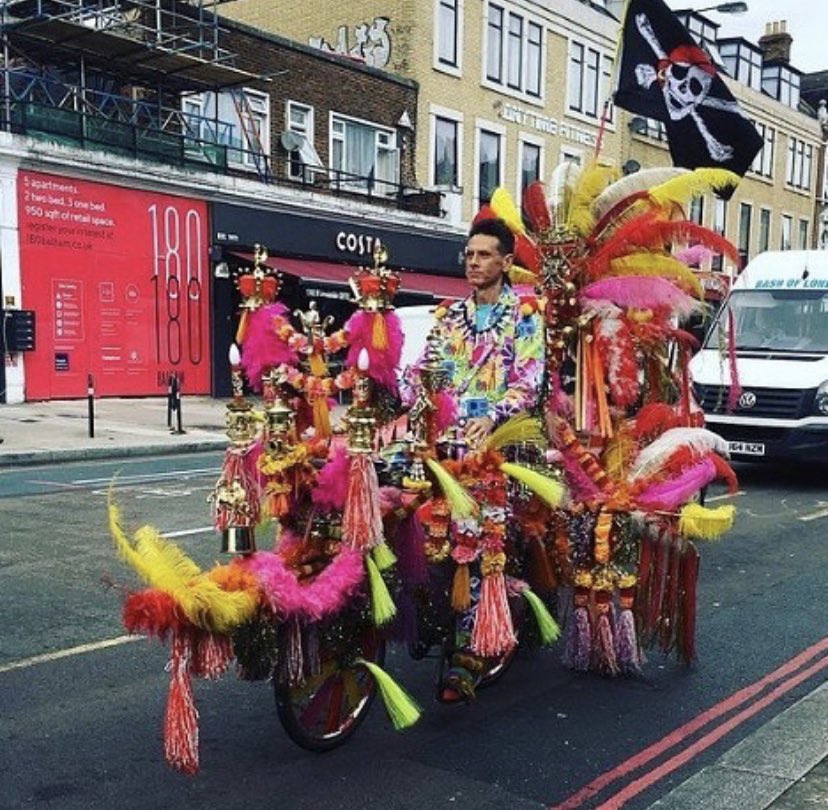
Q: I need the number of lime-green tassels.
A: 6